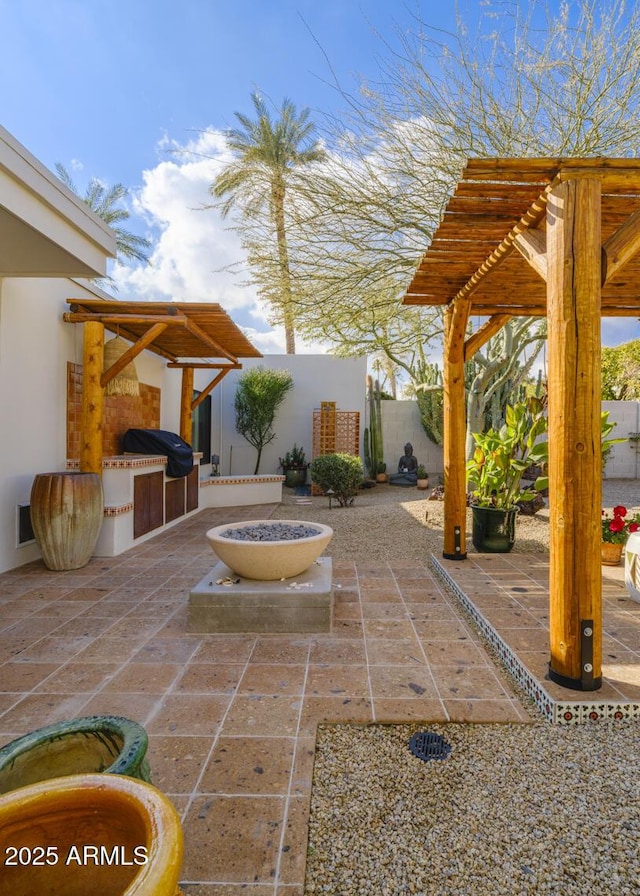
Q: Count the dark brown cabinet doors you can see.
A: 3